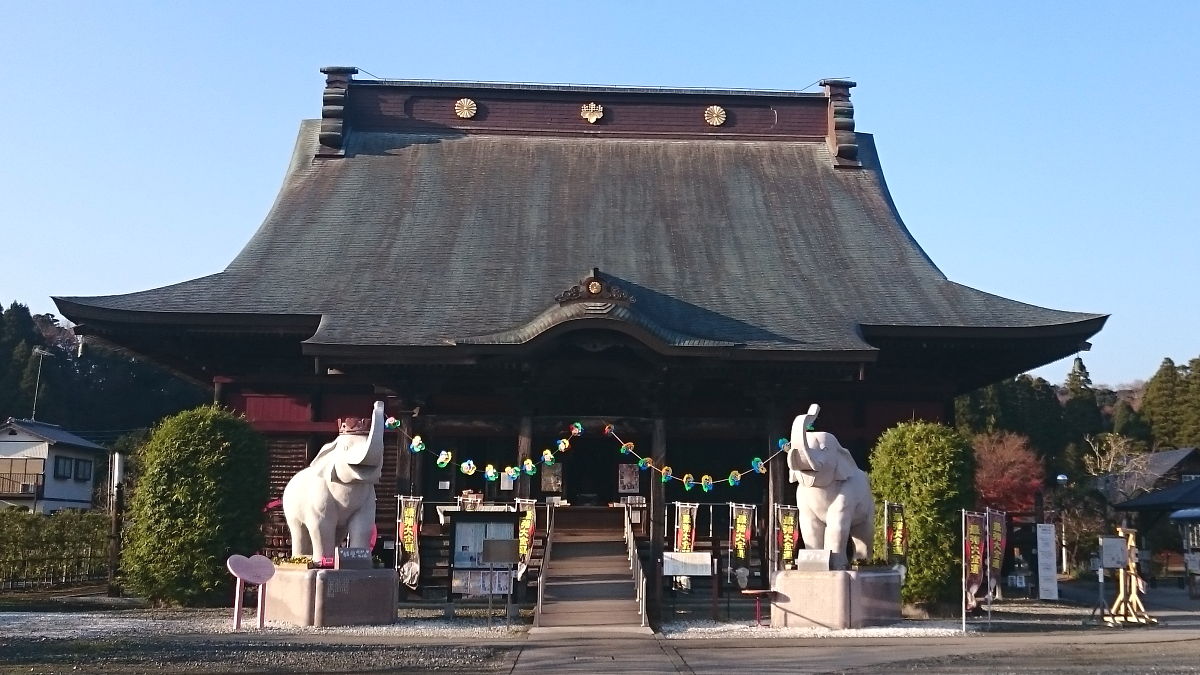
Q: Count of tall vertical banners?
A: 8